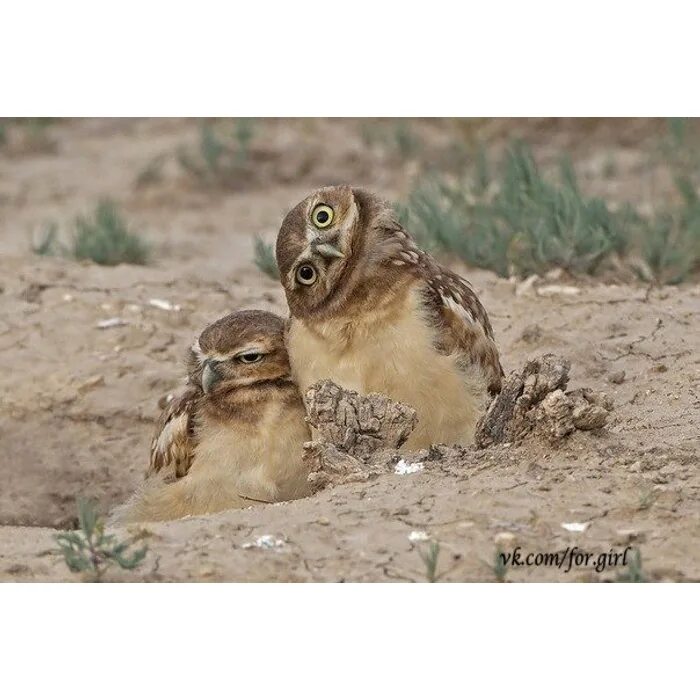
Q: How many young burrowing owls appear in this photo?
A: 2